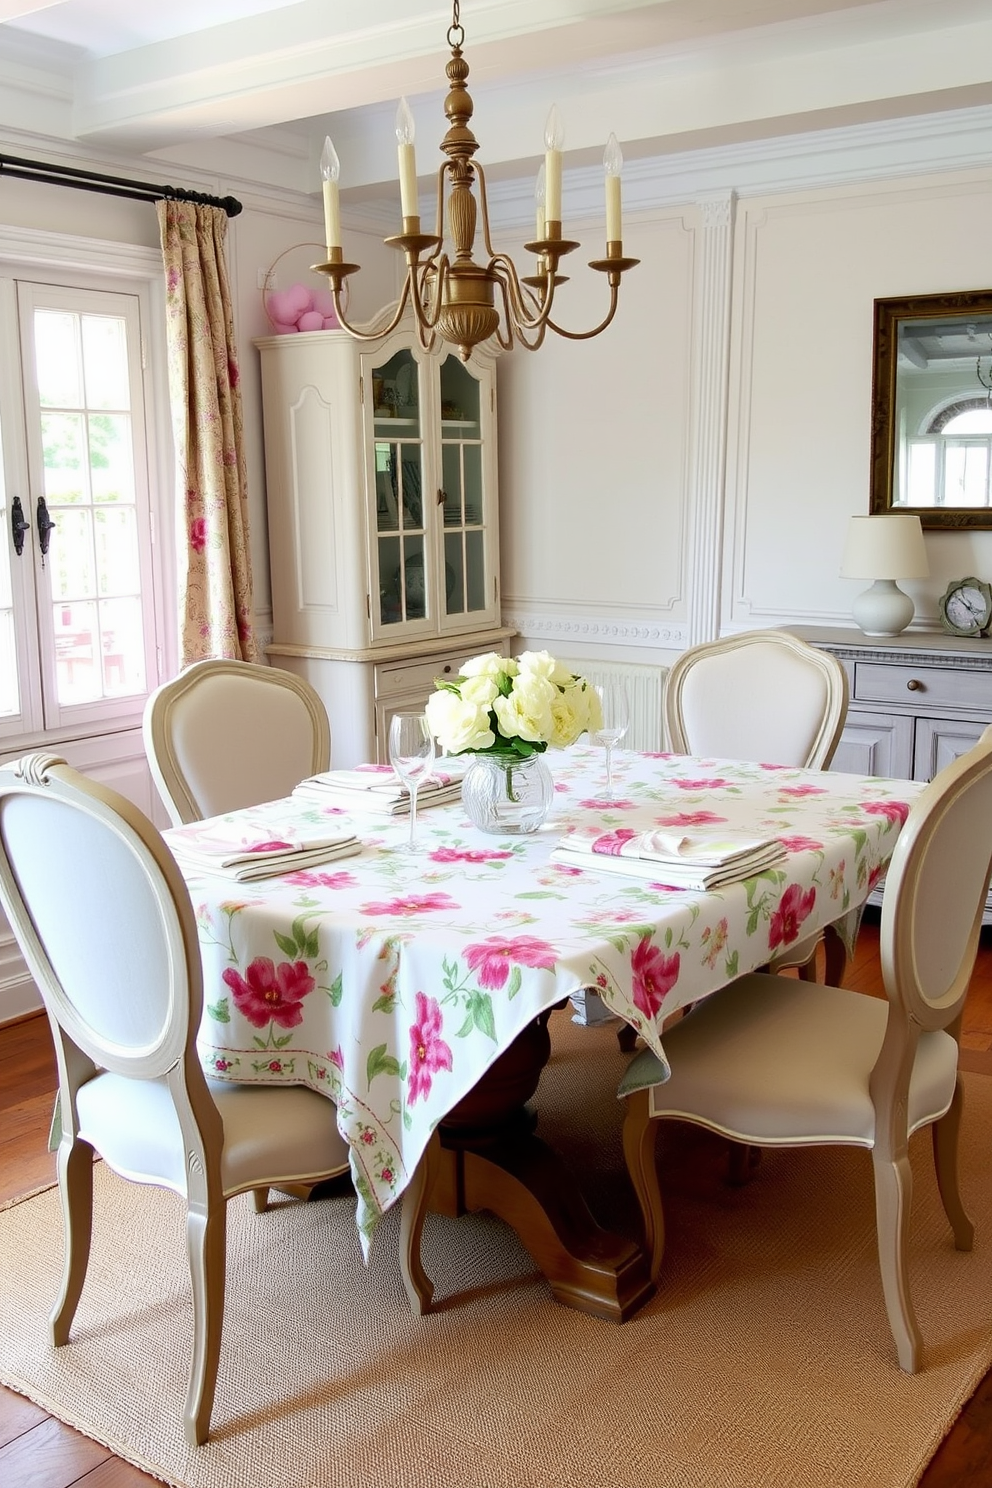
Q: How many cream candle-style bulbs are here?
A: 5